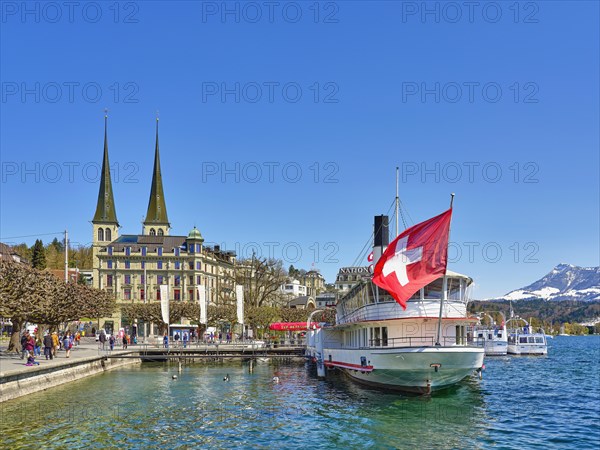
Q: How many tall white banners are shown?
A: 3